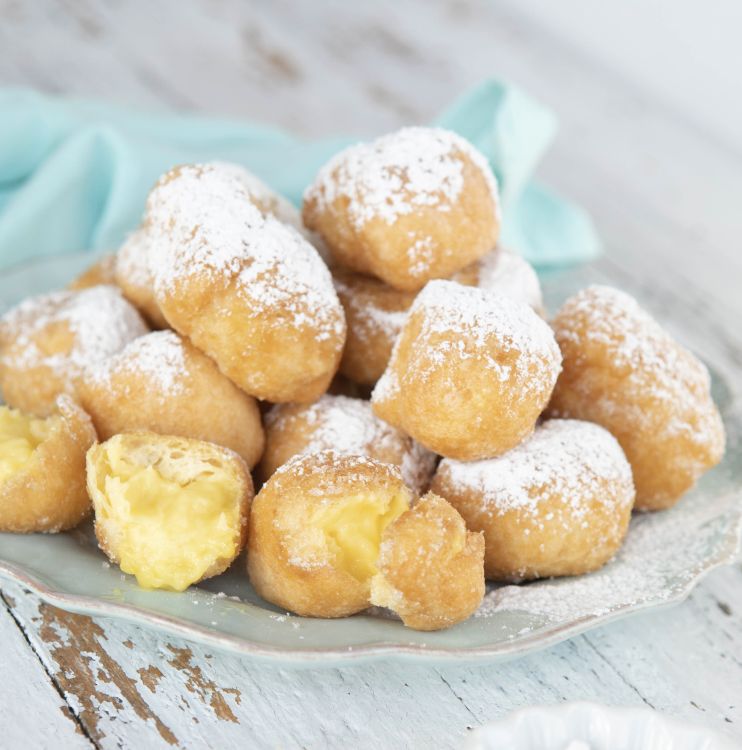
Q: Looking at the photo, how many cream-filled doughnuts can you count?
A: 3